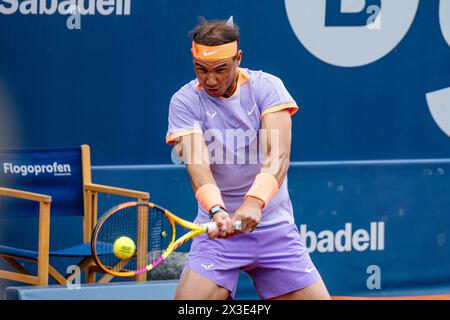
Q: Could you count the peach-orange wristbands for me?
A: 2